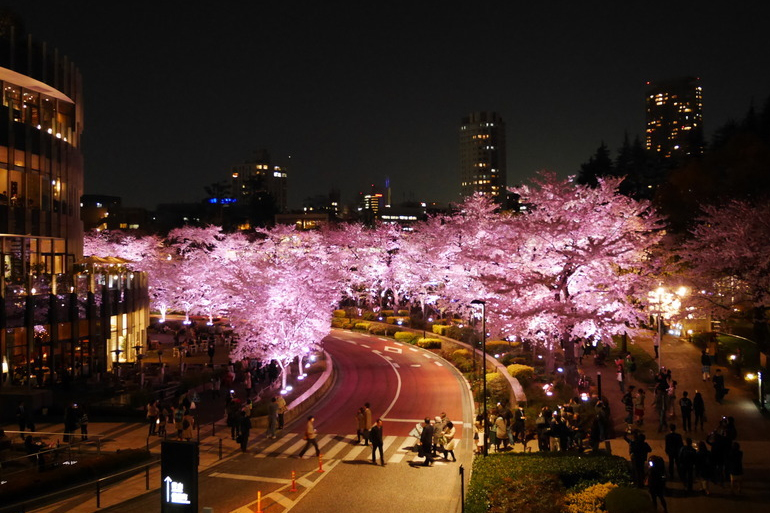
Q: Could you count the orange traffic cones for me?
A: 3